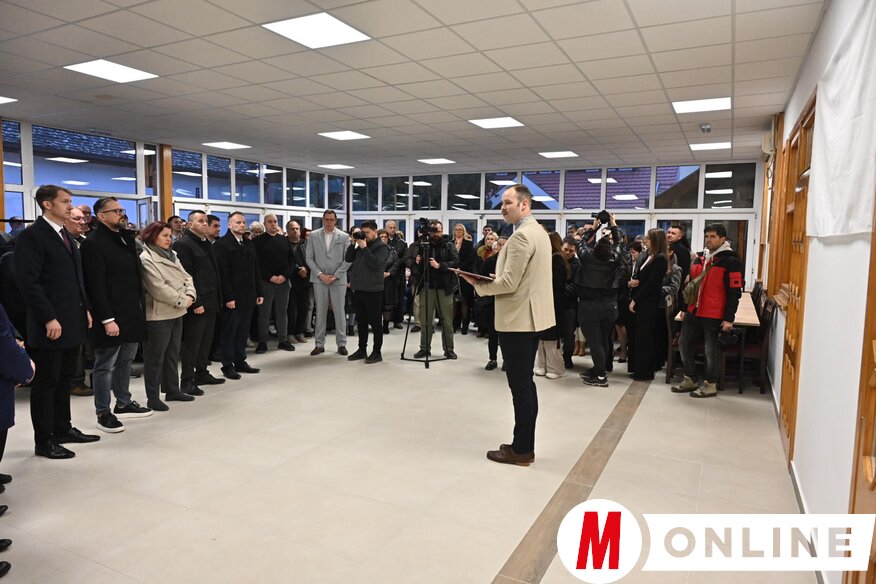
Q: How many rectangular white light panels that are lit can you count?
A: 11